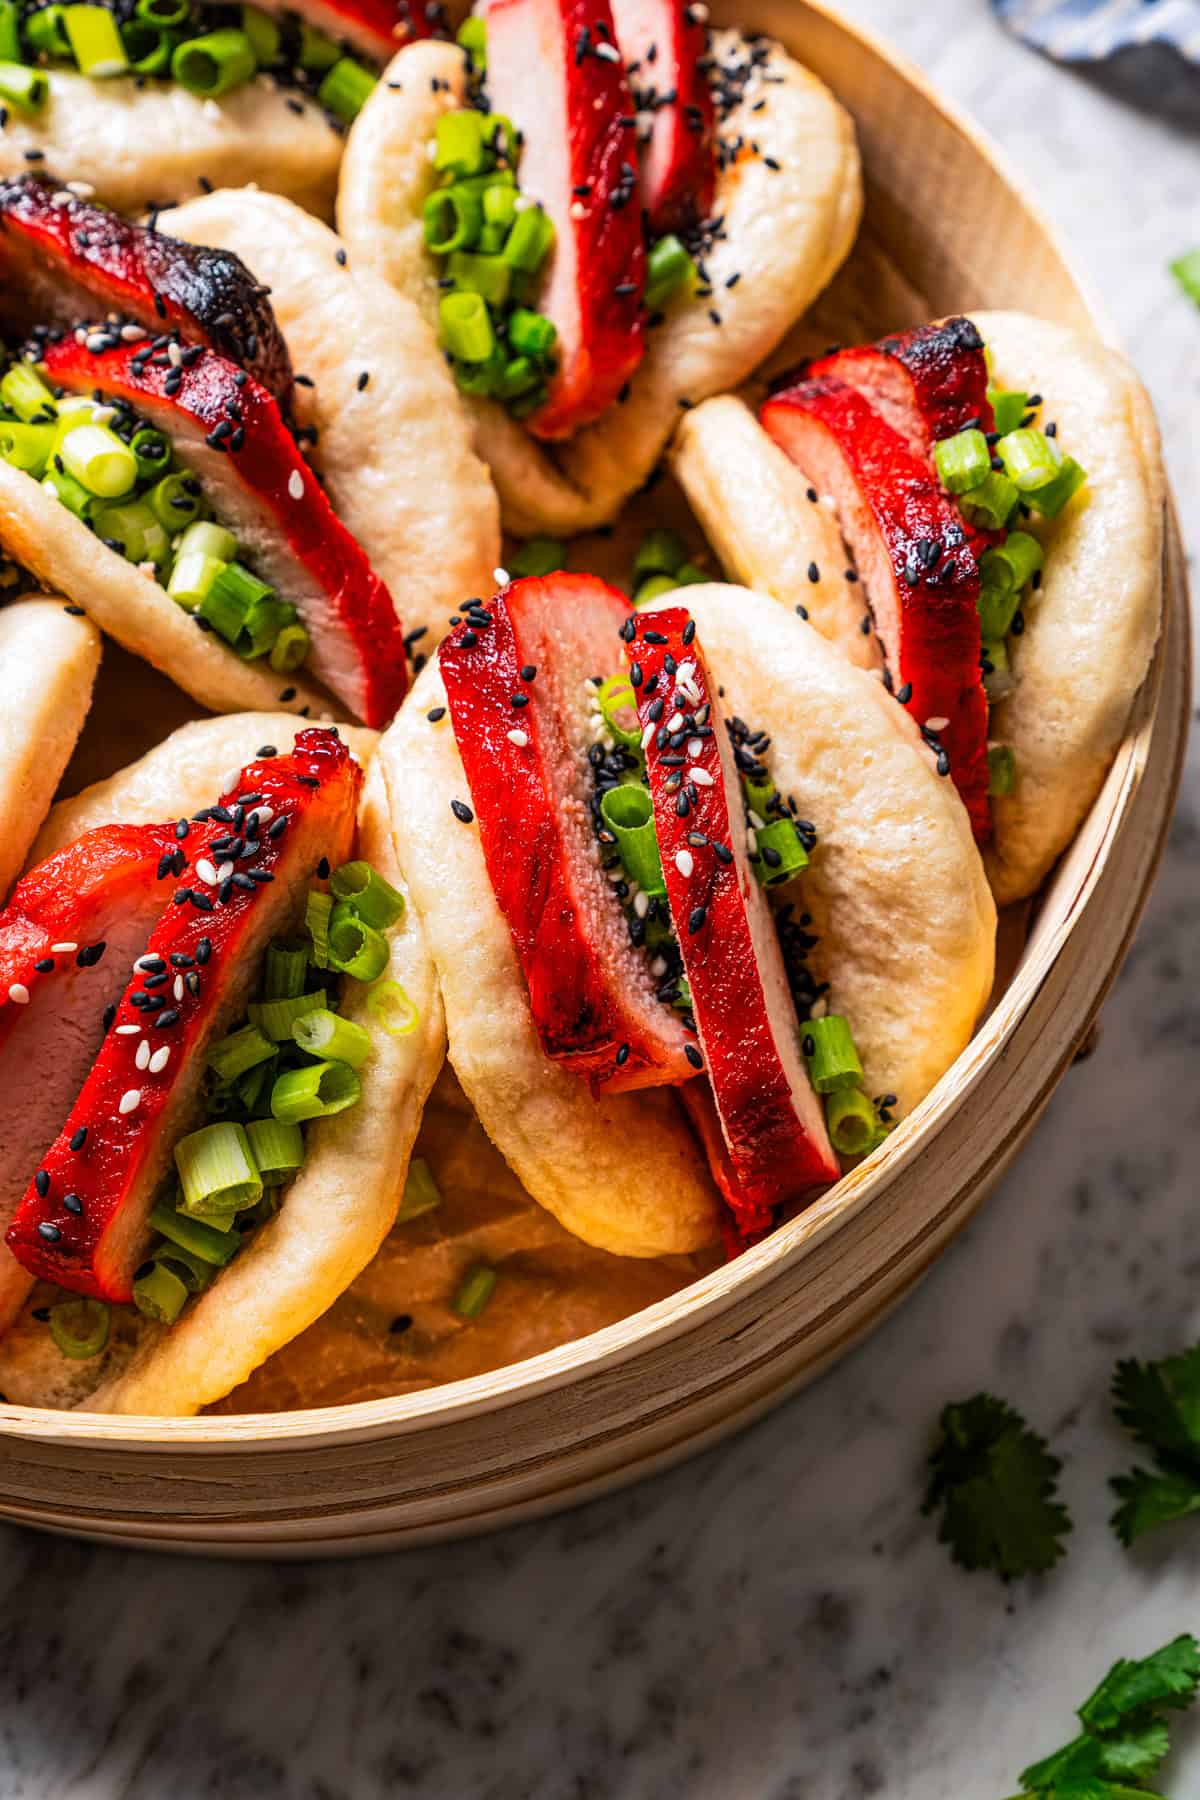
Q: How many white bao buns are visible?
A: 7